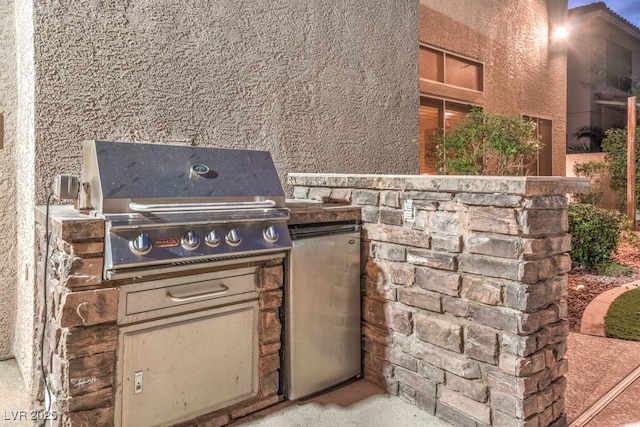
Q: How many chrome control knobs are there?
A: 5